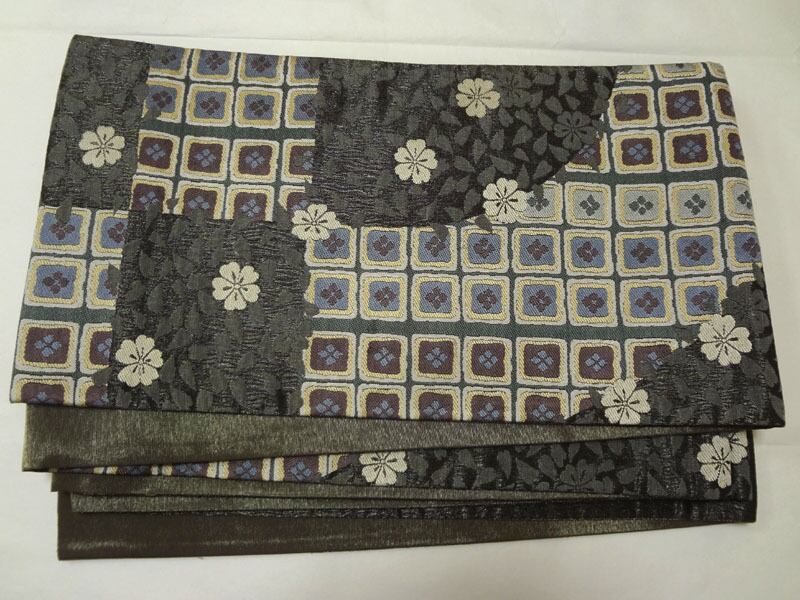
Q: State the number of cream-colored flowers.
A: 11